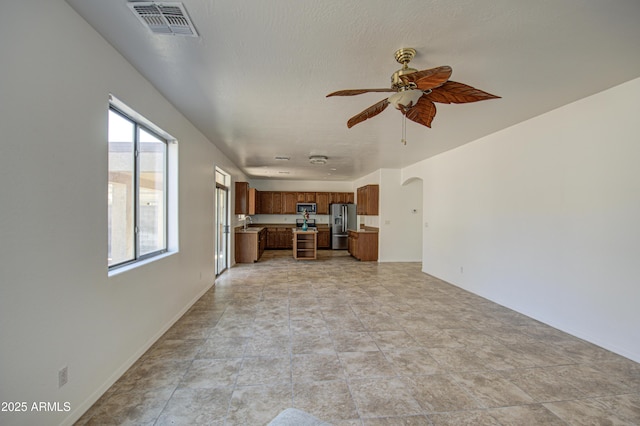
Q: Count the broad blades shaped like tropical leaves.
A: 5